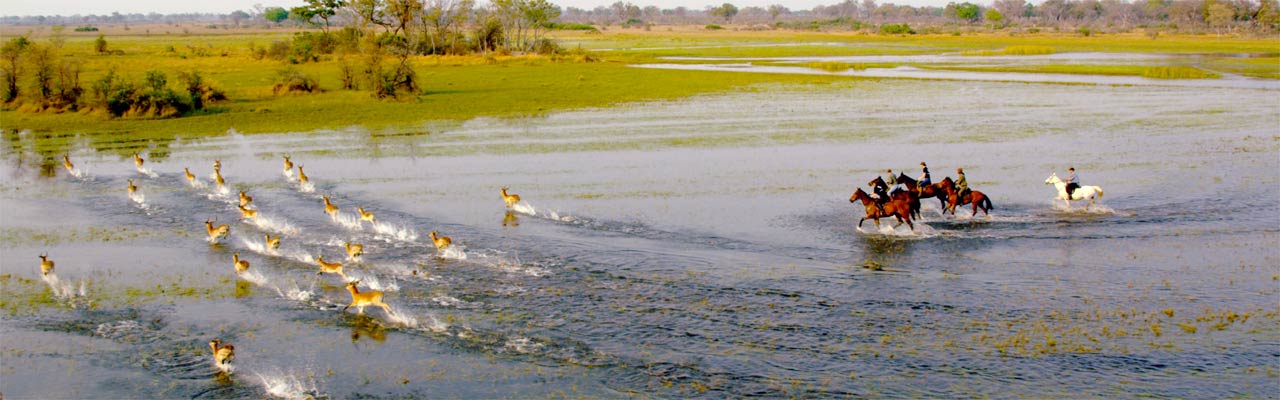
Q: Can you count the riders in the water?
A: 5